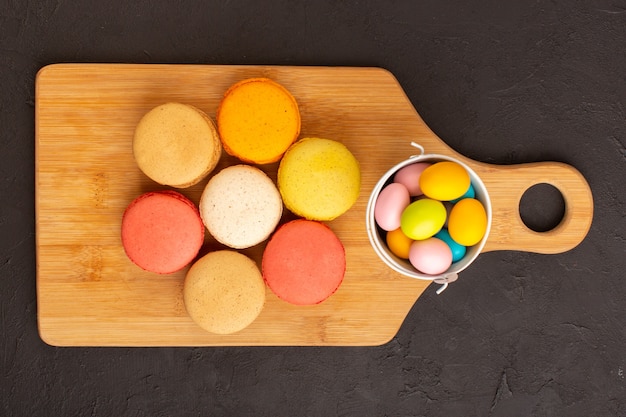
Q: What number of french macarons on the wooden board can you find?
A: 7